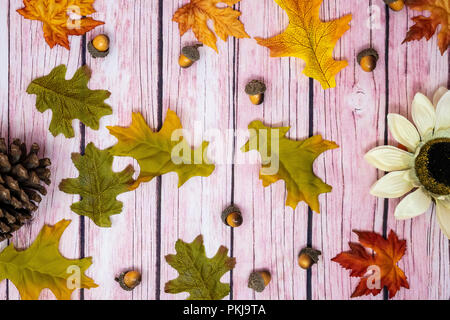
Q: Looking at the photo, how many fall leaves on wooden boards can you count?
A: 11